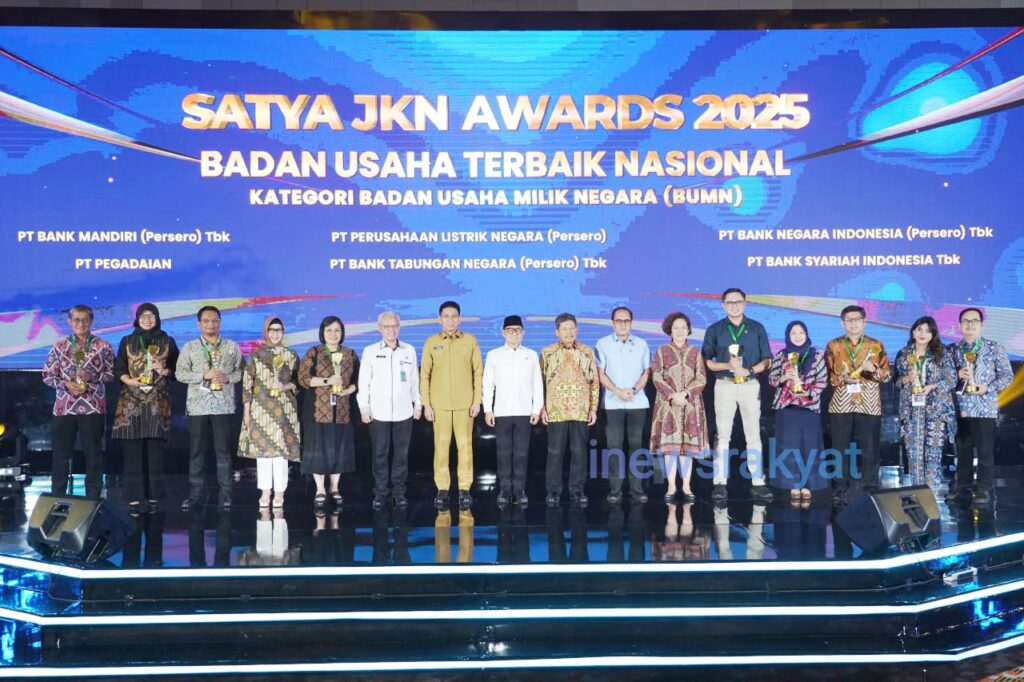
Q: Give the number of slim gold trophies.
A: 10